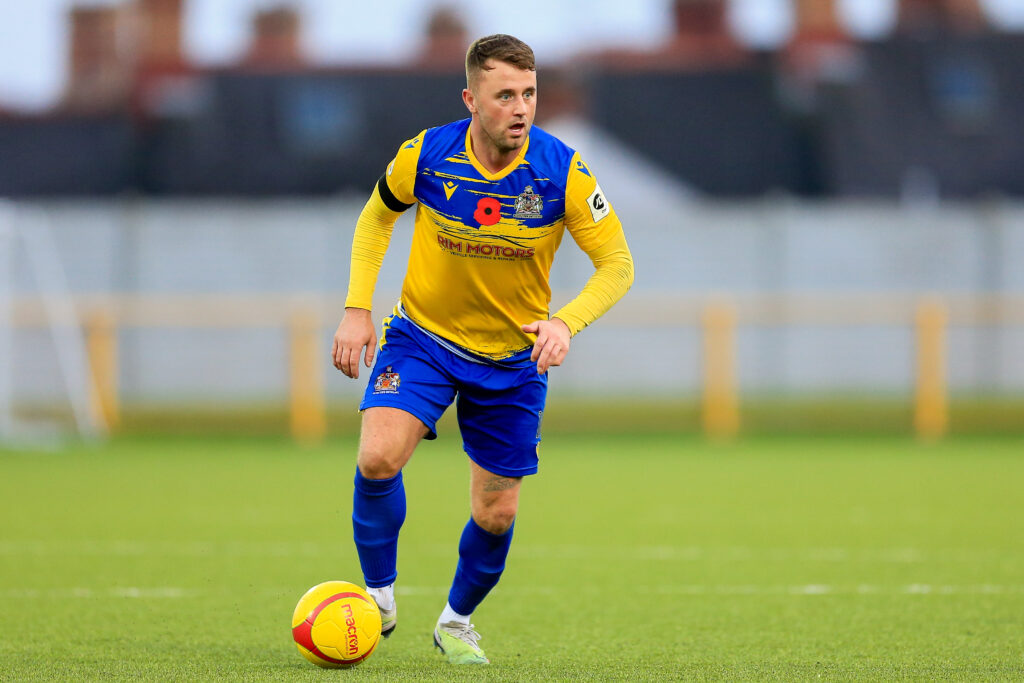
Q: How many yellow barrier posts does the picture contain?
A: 4